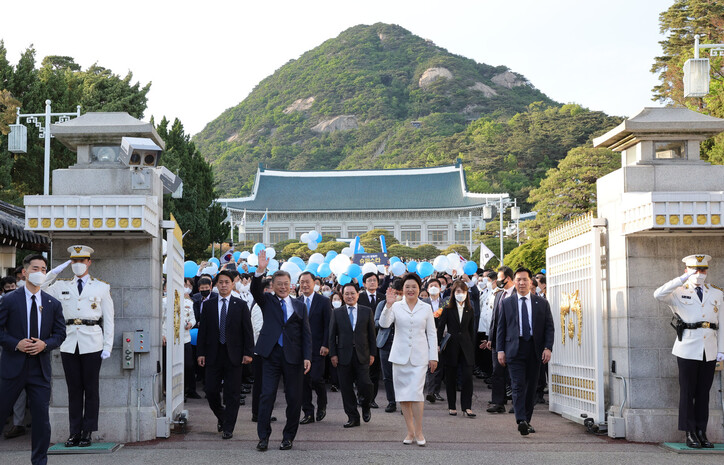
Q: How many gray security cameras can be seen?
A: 2